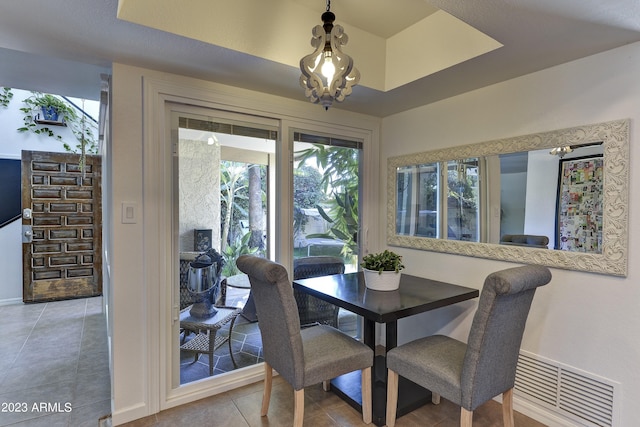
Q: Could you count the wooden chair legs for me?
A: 8